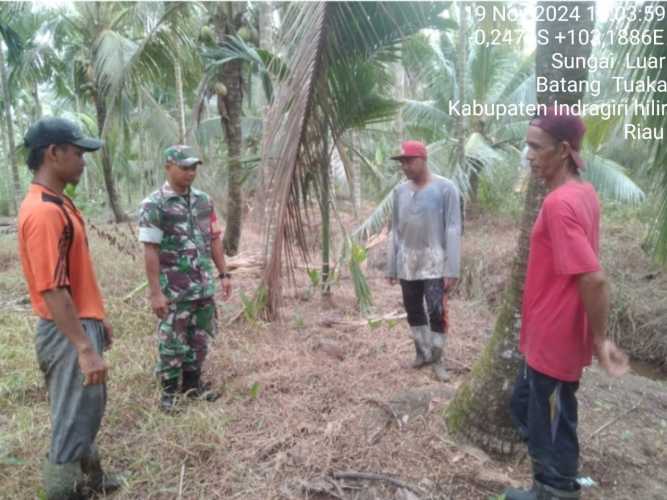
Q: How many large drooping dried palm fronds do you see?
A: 1